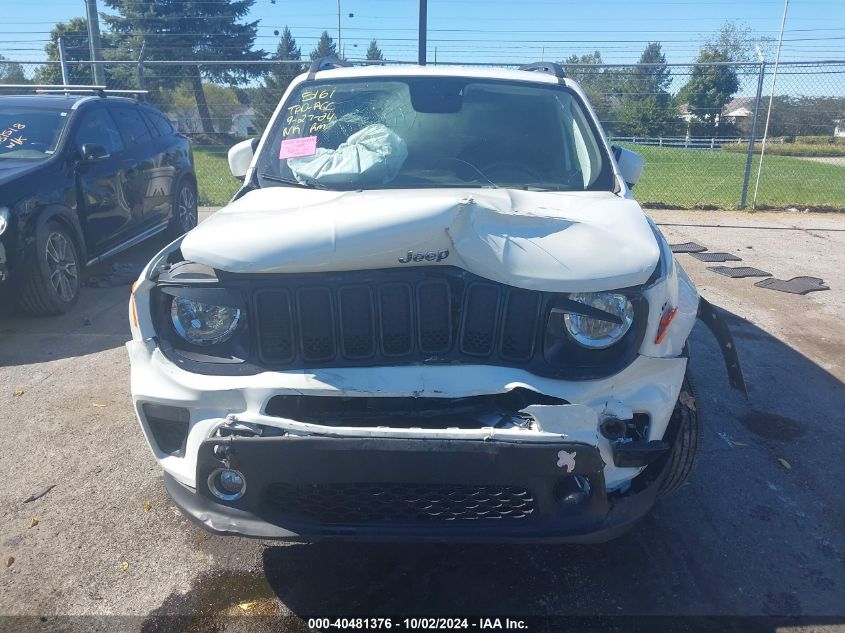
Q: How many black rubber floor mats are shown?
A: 4